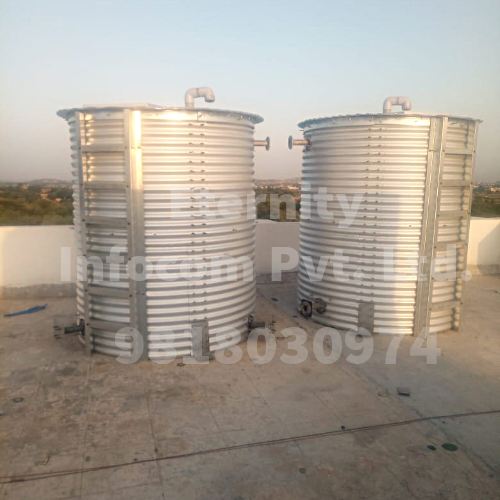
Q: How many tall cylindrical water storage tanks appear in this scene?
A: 2